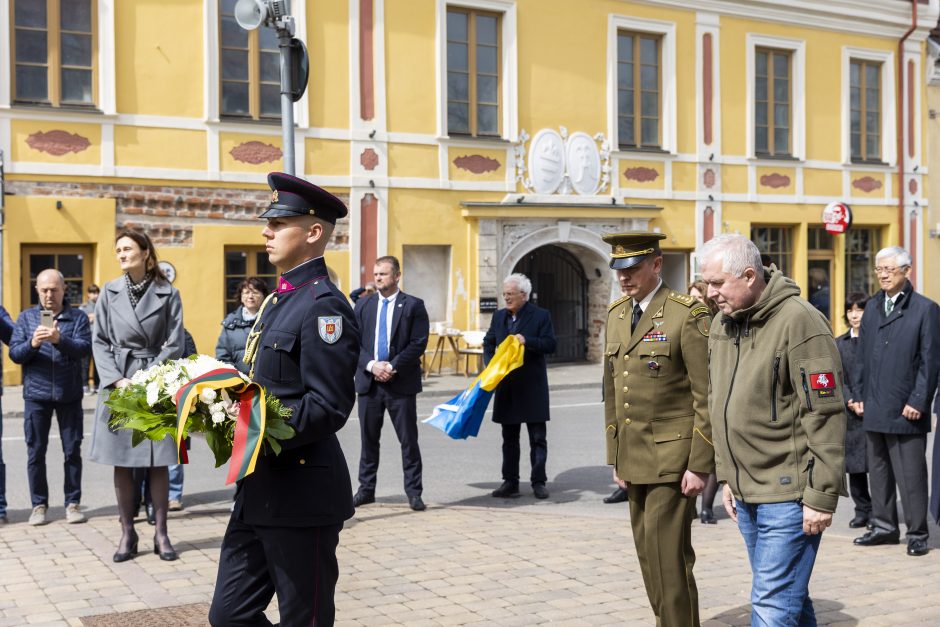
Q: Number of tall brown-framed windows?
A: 6